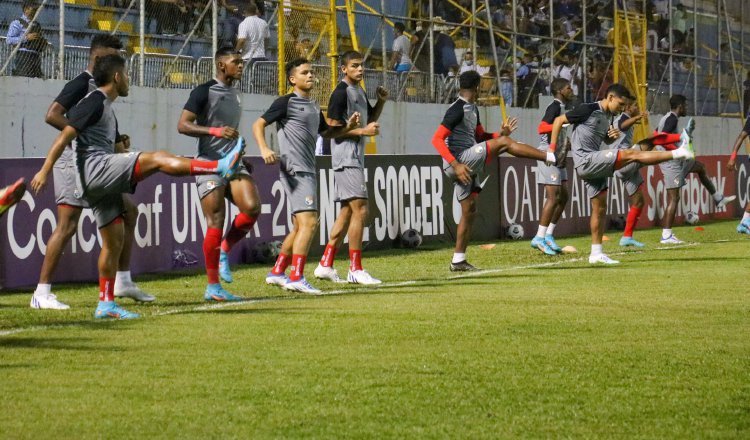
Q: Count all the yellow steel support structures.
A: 2